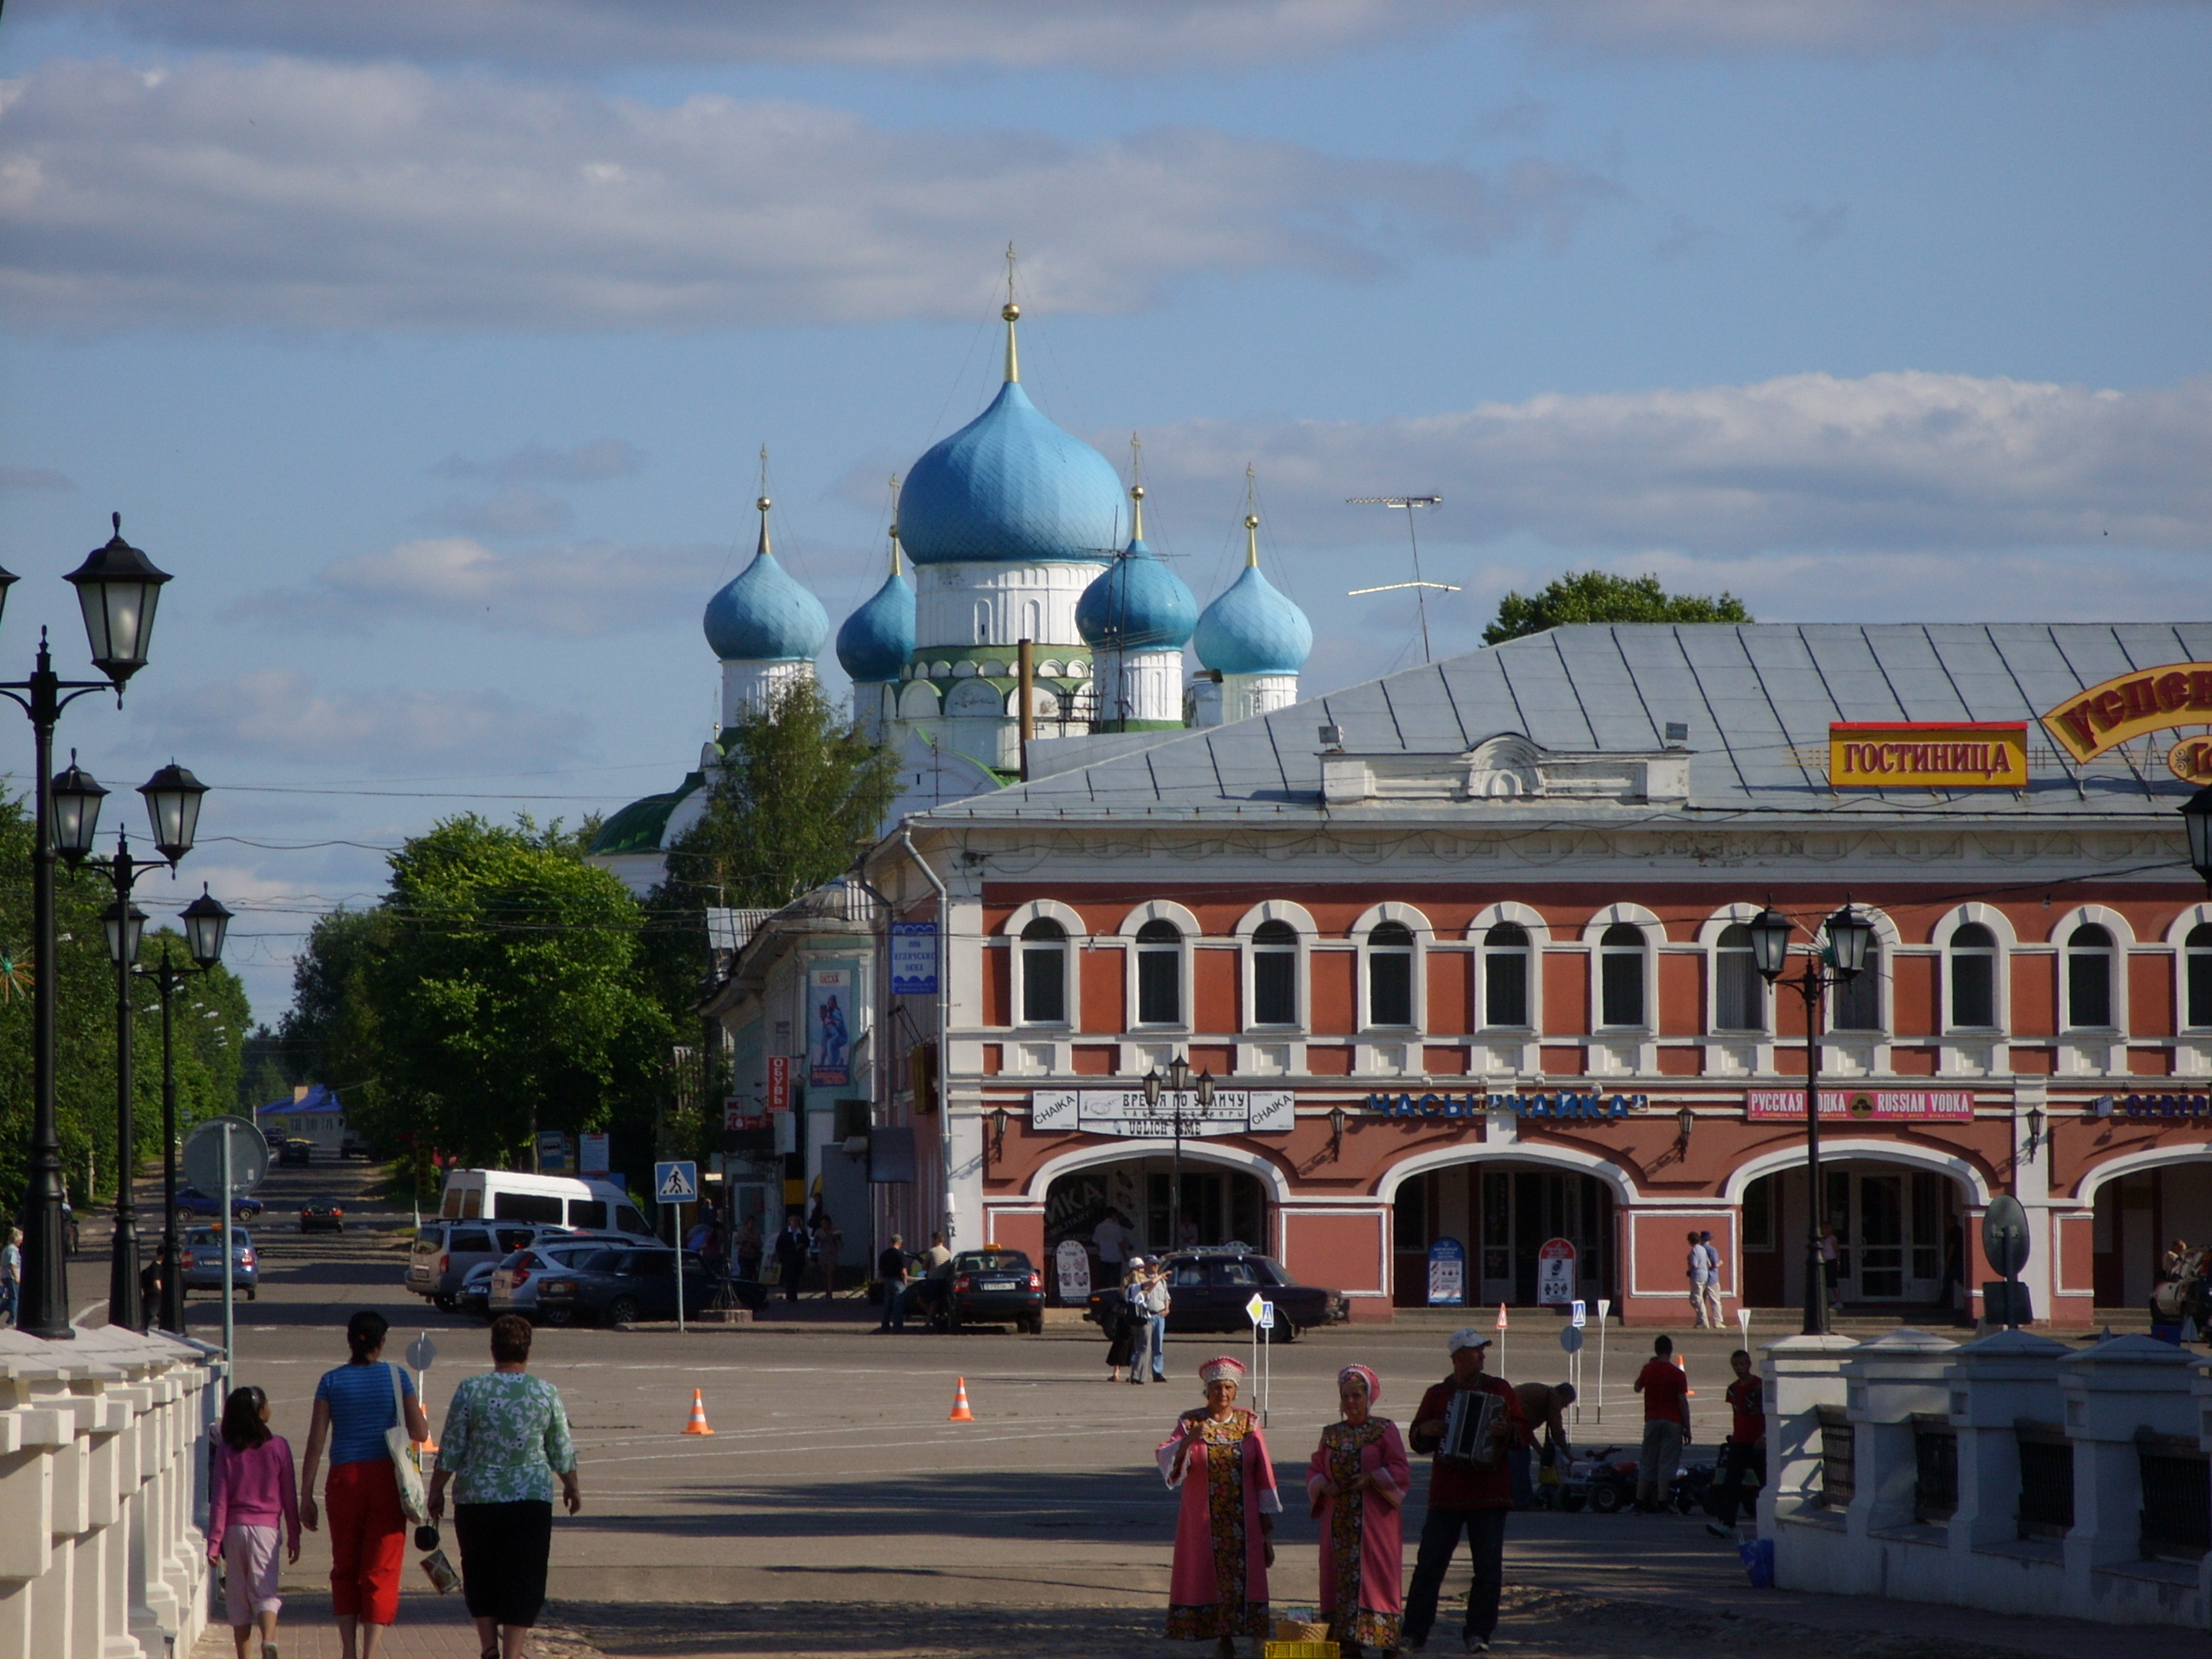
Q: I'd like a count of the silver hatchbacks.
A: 1